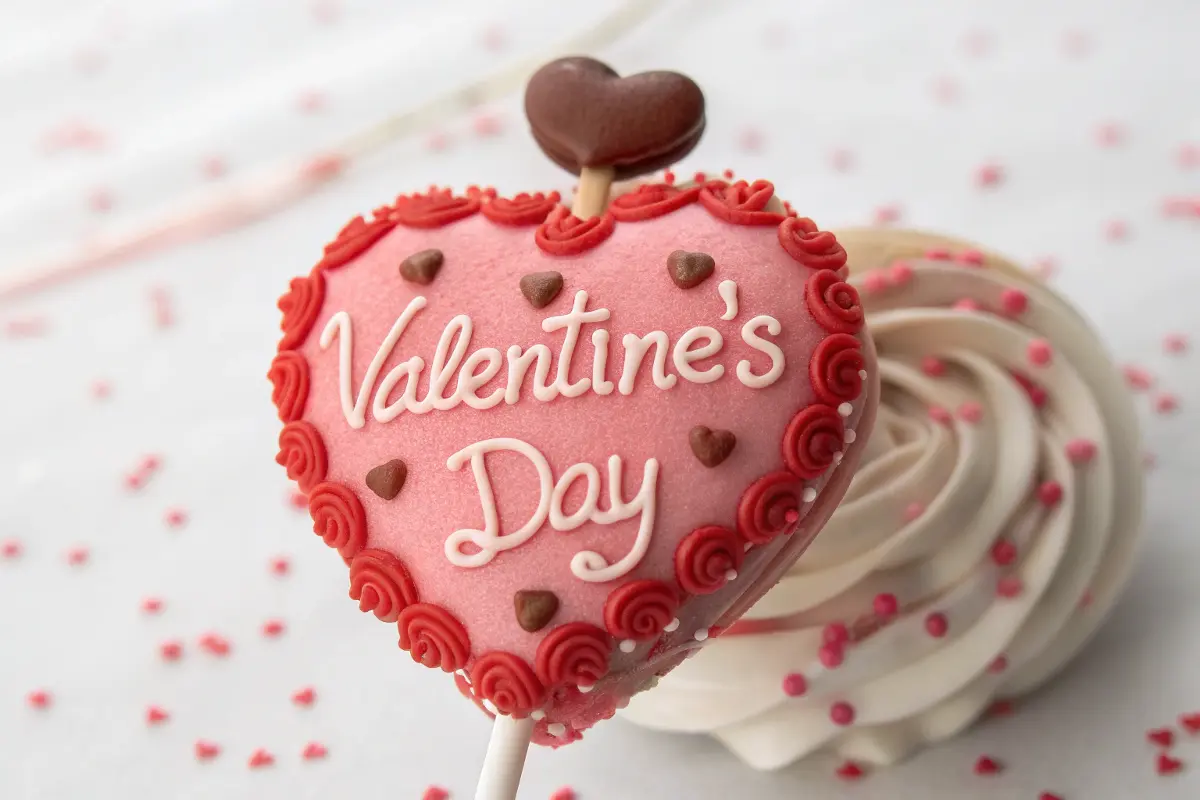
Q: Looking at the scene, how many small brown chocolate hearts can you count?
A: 6